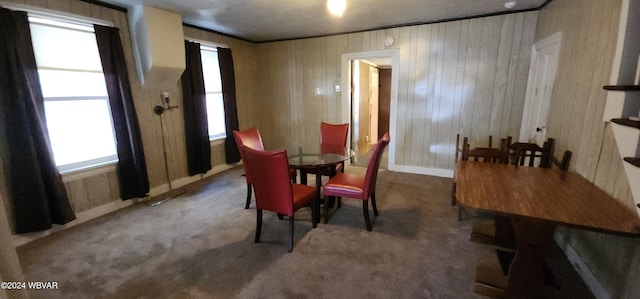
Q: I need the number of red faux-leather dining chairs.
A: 4